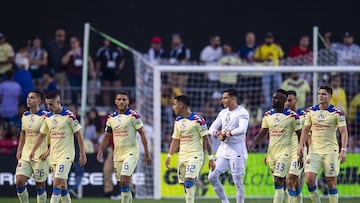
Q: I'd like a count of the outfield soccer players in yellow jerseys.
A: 7